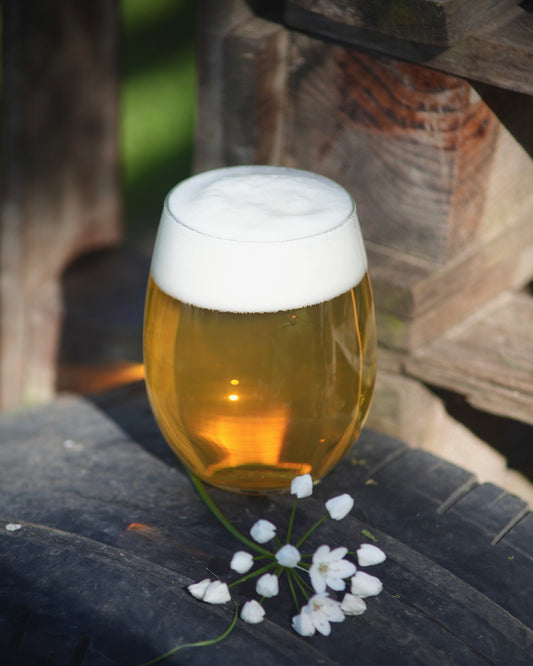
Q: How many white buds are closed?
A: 12